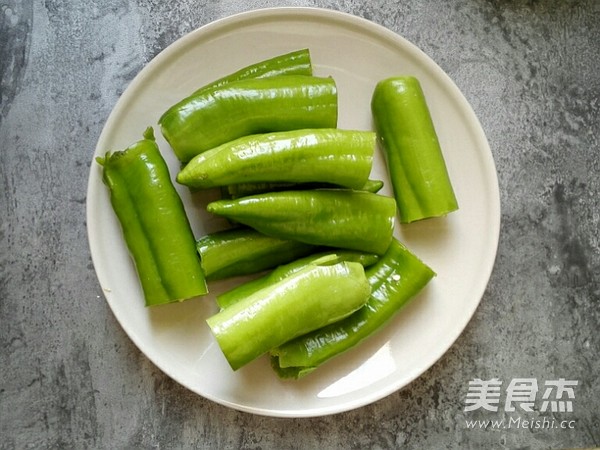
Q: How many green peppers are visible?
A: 11